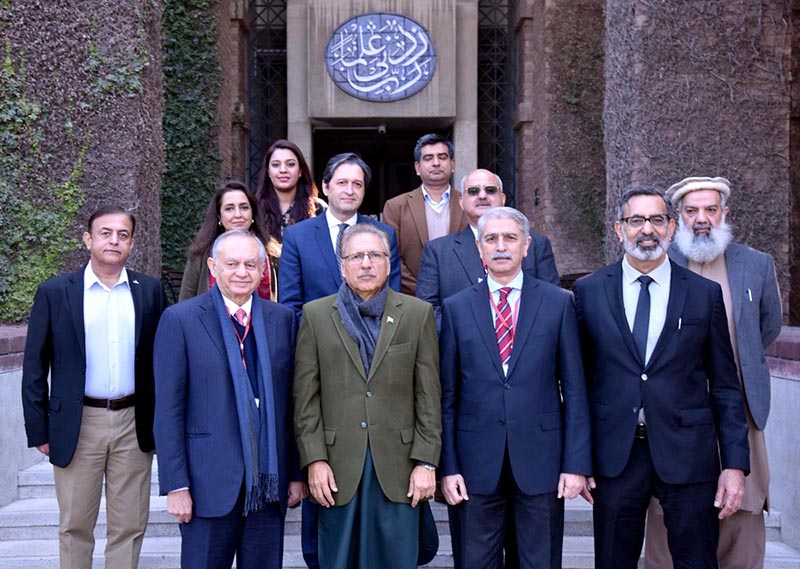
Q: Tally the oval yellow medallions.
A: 0